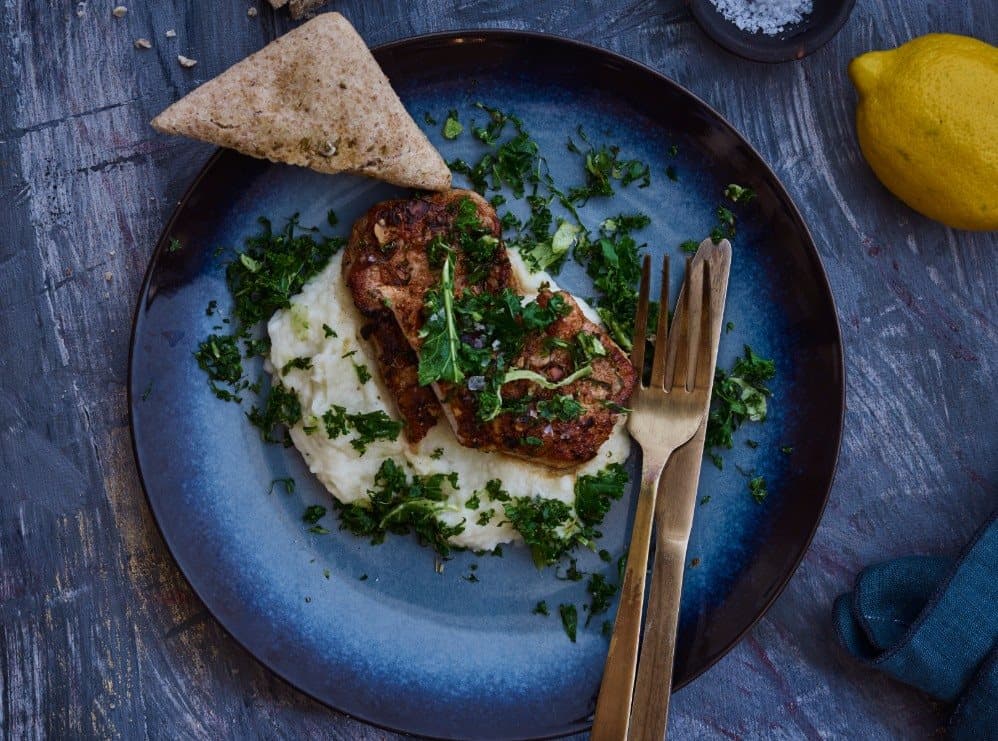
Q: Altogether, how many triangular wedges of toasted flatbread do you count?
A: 1